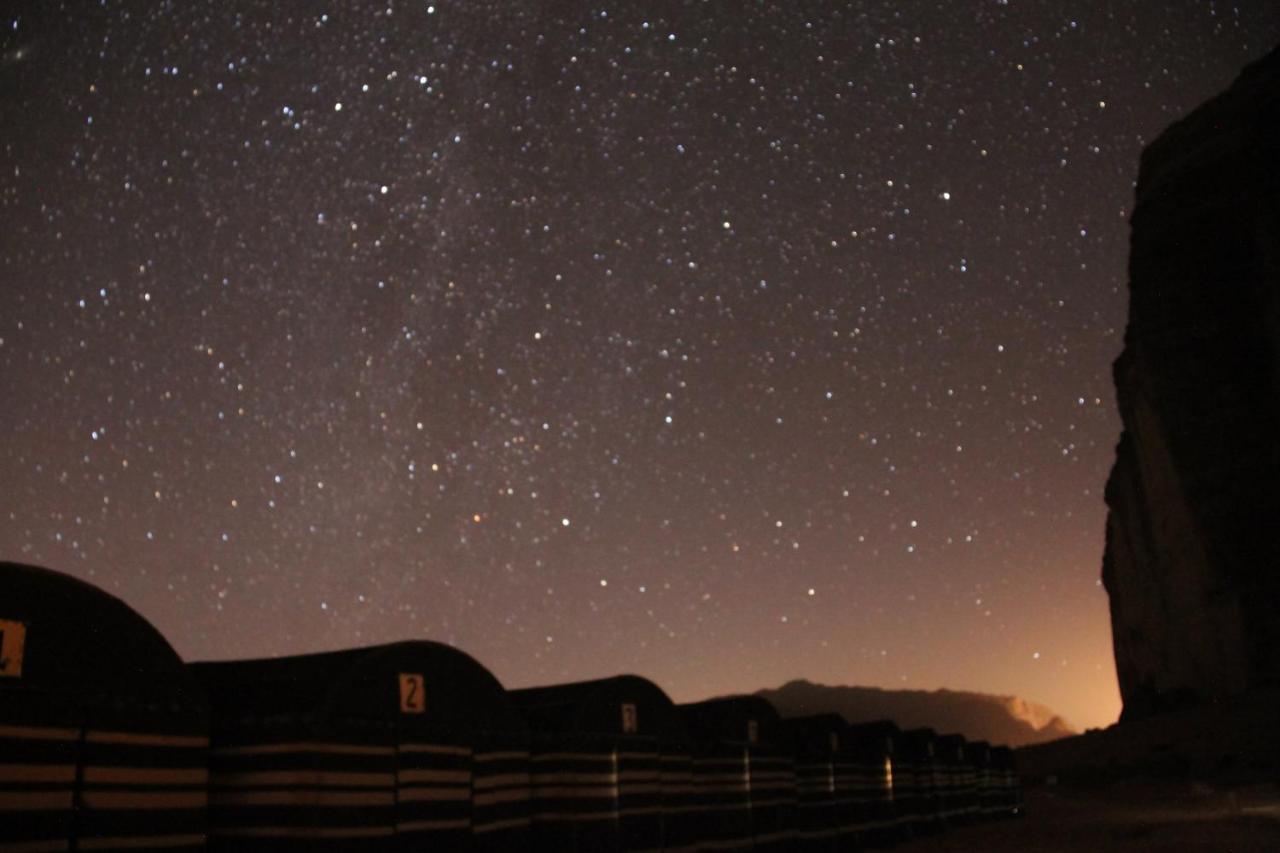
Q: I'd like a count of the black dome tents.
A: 10